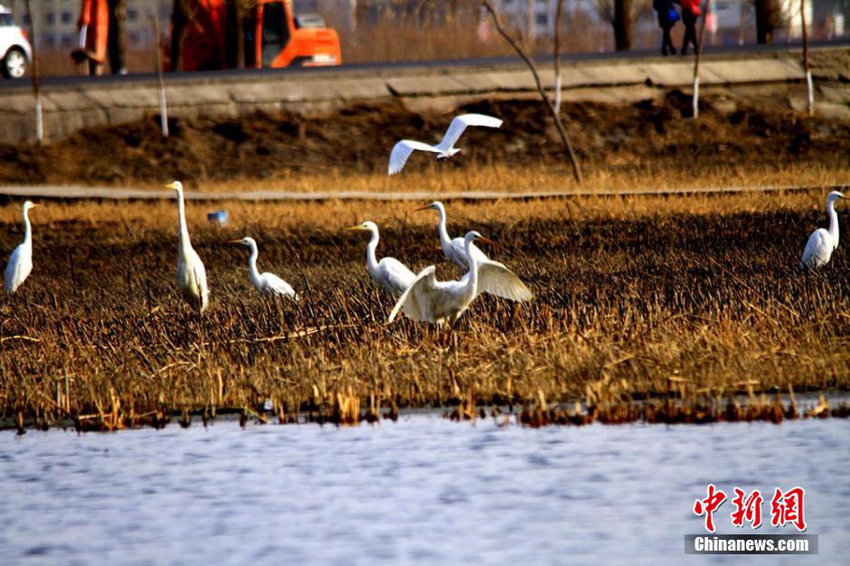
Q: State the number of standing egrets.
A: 7